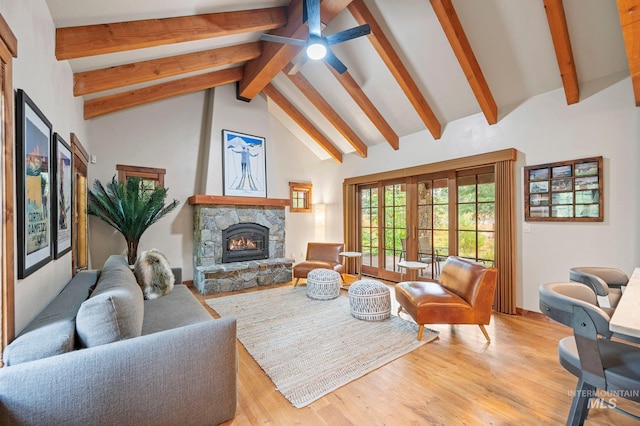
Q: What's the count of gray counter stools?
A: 2